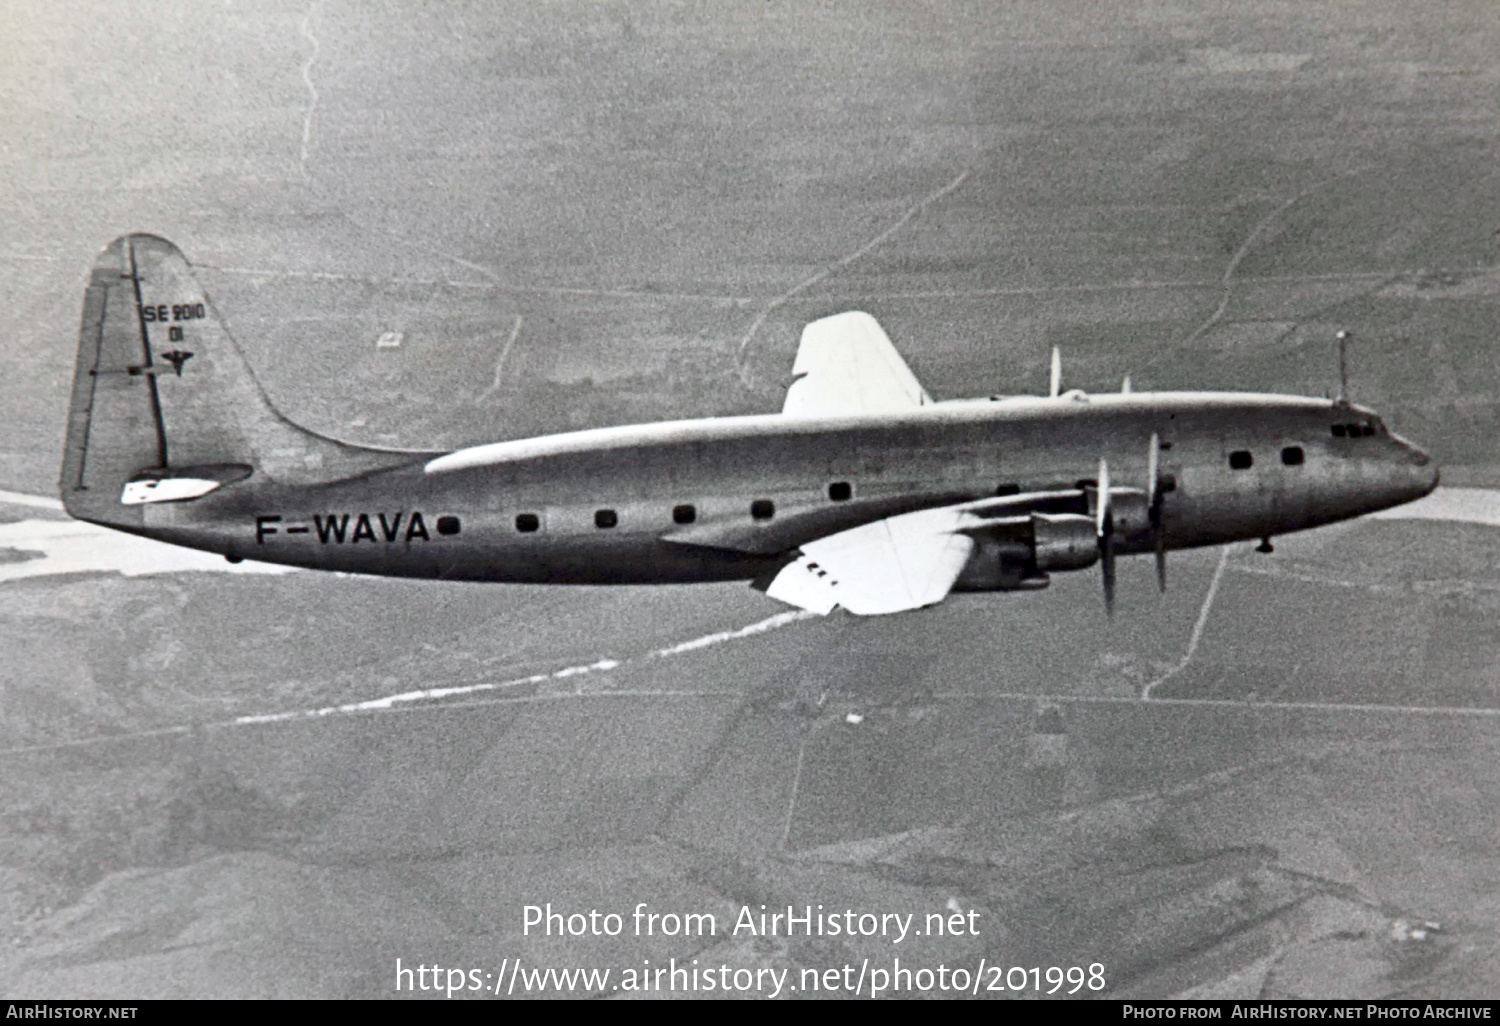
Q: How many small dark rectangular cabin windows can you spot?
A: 11